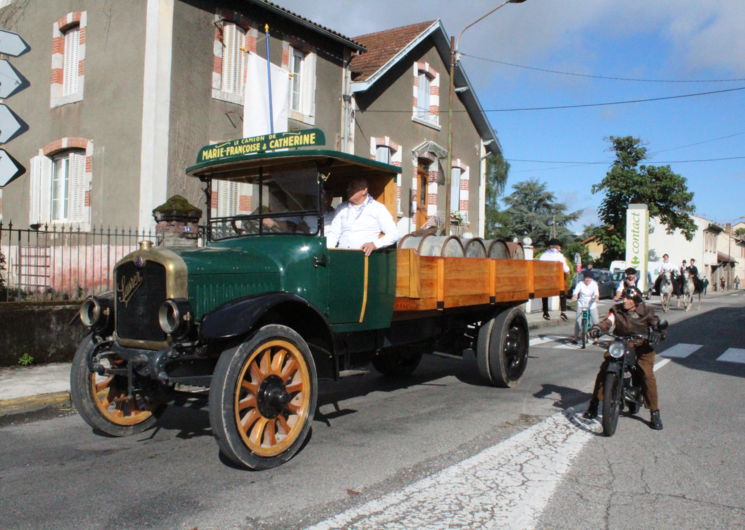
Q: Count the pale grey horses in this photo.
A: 2